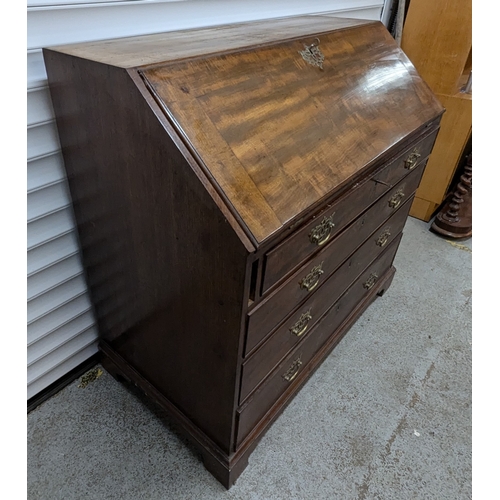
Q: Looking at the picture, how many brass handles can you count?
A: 8